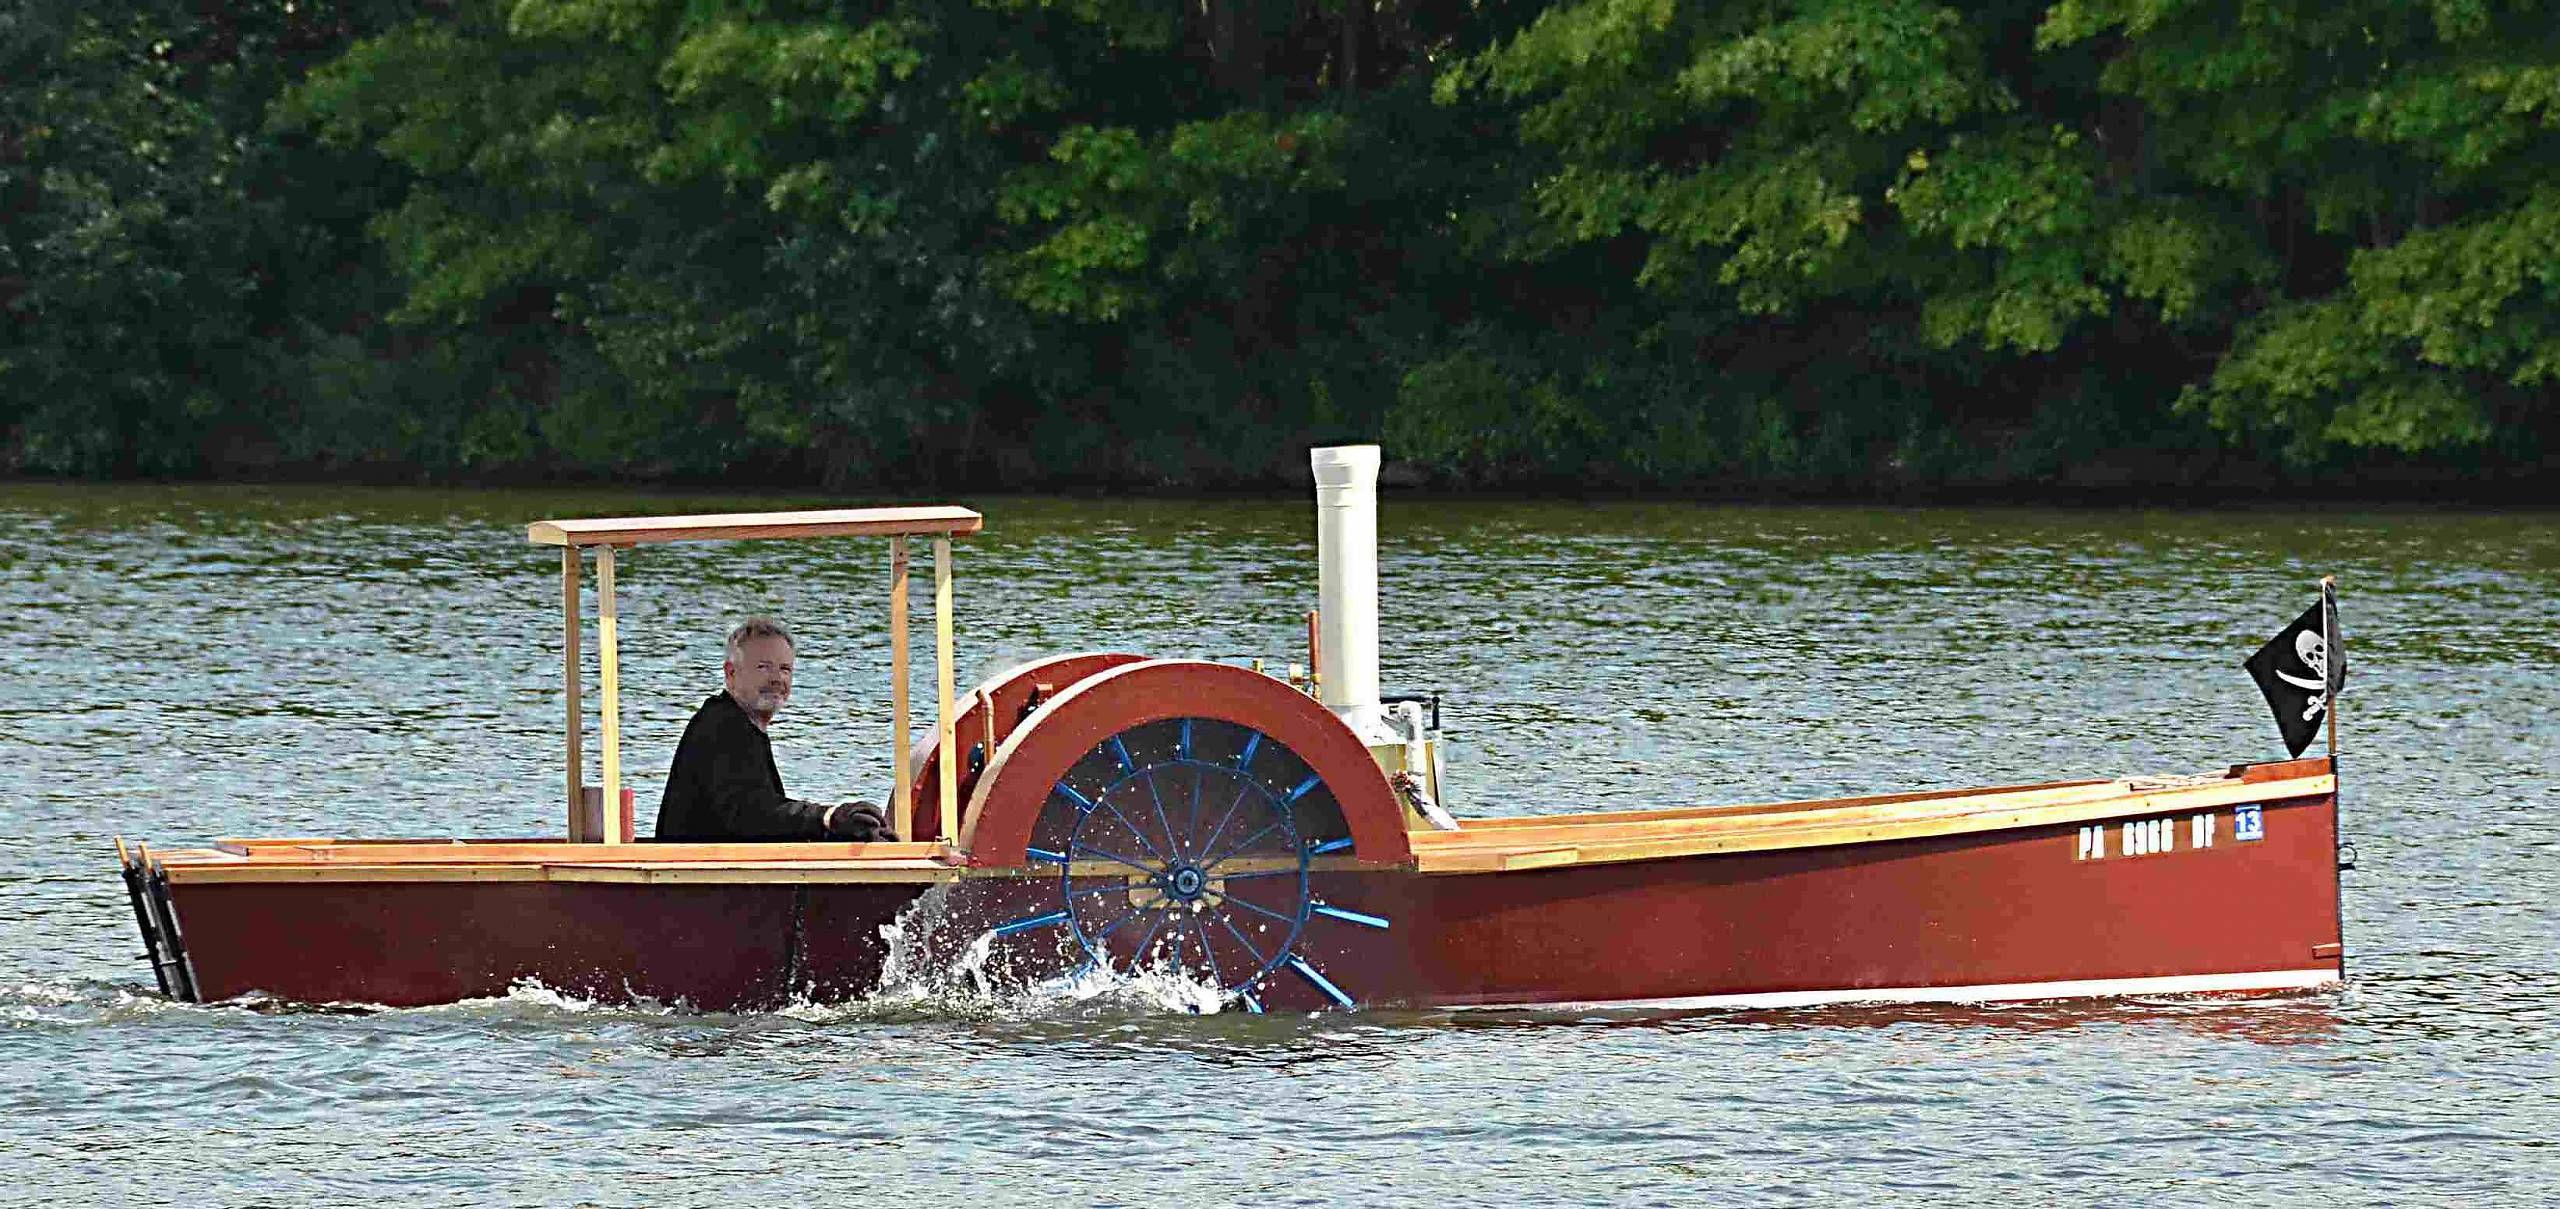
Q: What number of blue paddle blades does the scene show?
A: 12